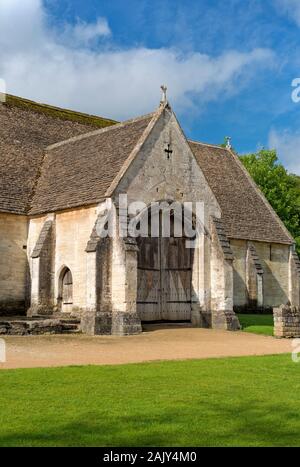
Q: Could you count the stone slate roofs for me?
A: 3